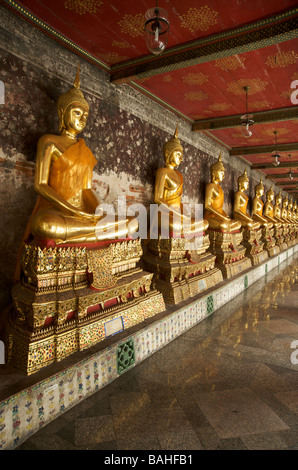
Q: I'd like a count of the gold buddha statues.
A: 10